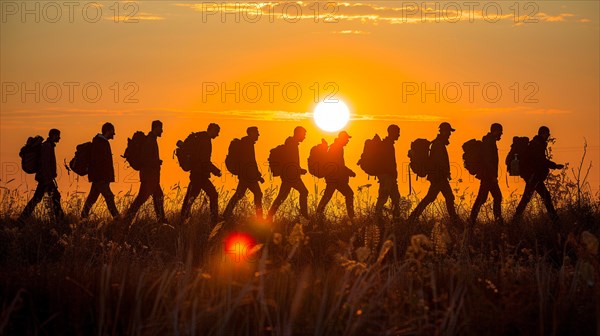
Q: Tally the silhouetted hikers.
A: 11